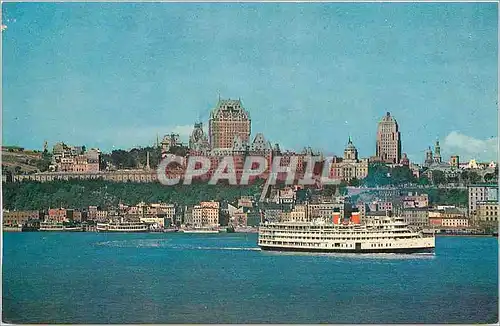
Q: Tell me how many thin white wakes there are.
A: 1